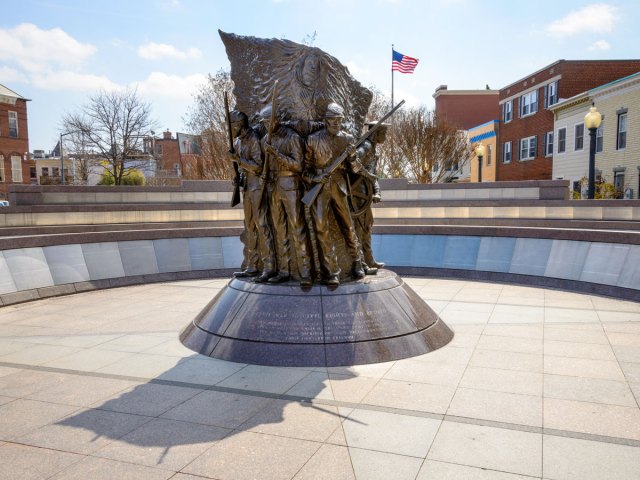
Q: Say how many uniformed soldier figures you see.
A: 4